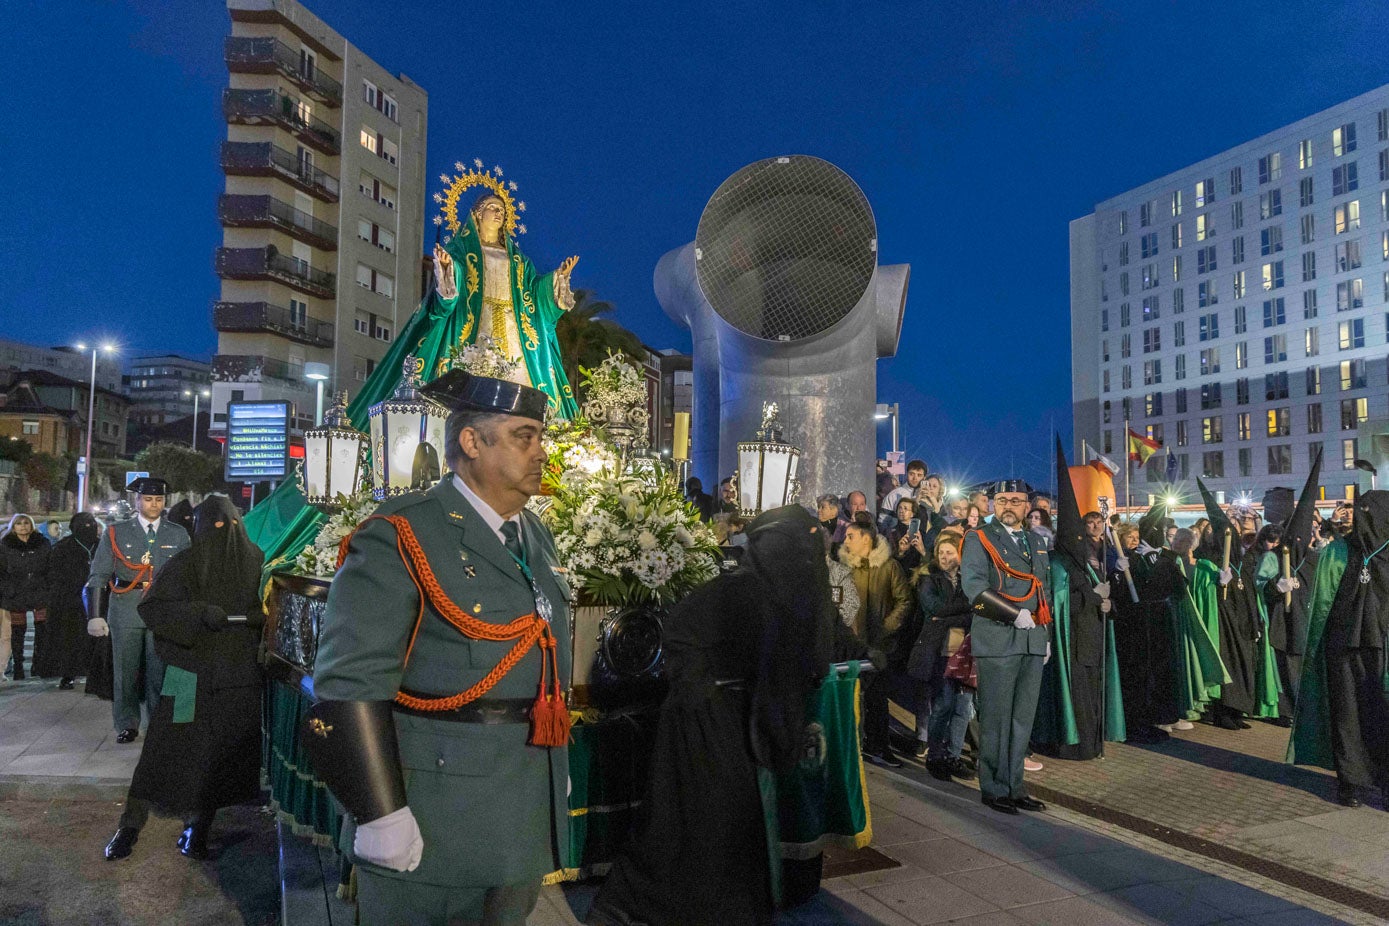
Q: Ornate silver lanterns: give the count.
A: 3